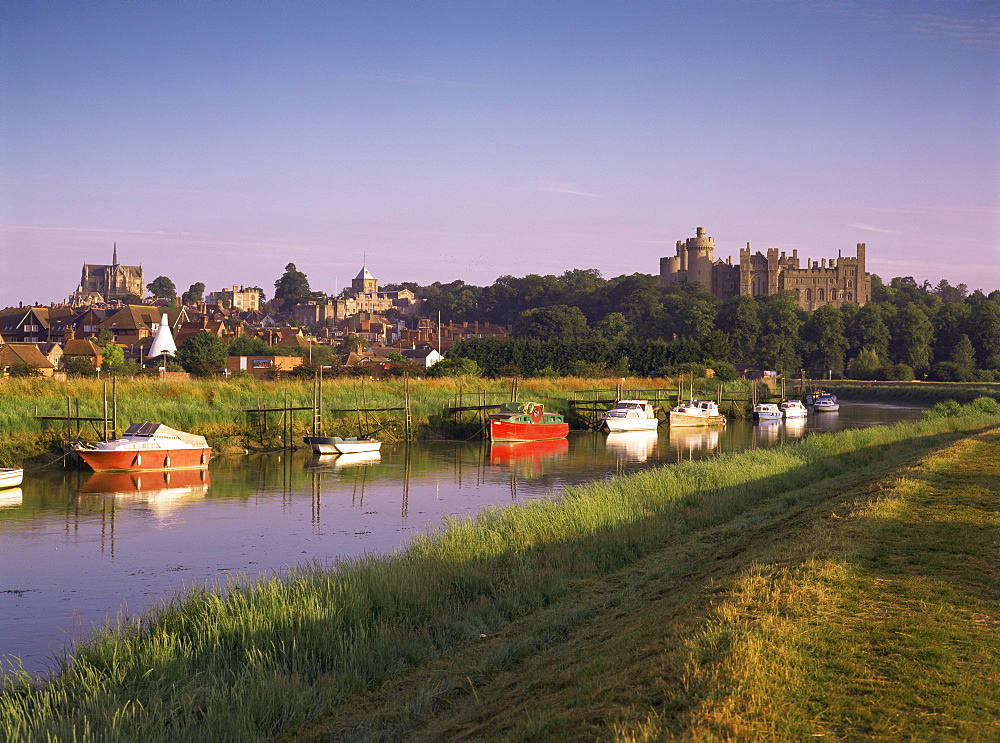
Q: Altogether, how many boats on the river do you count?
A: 9